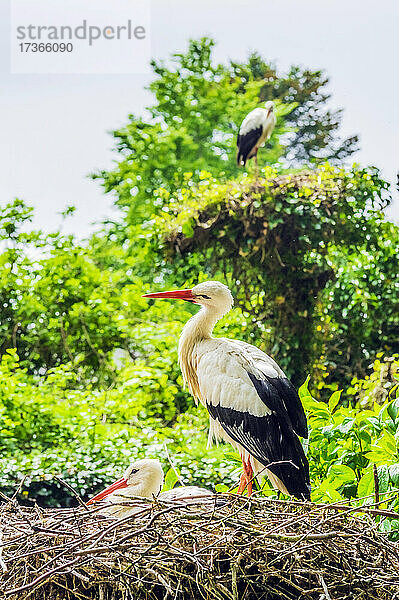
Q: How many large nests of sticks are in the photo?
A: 1